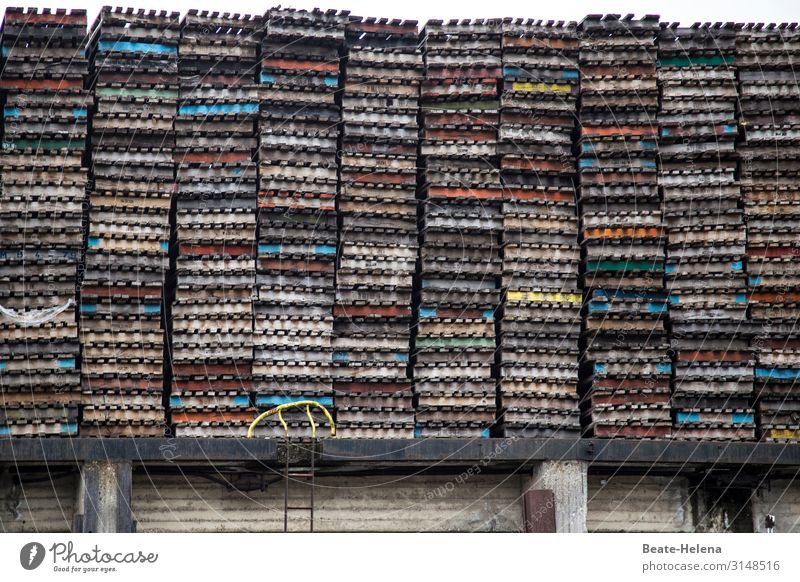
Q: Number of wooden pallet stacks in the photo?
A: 10